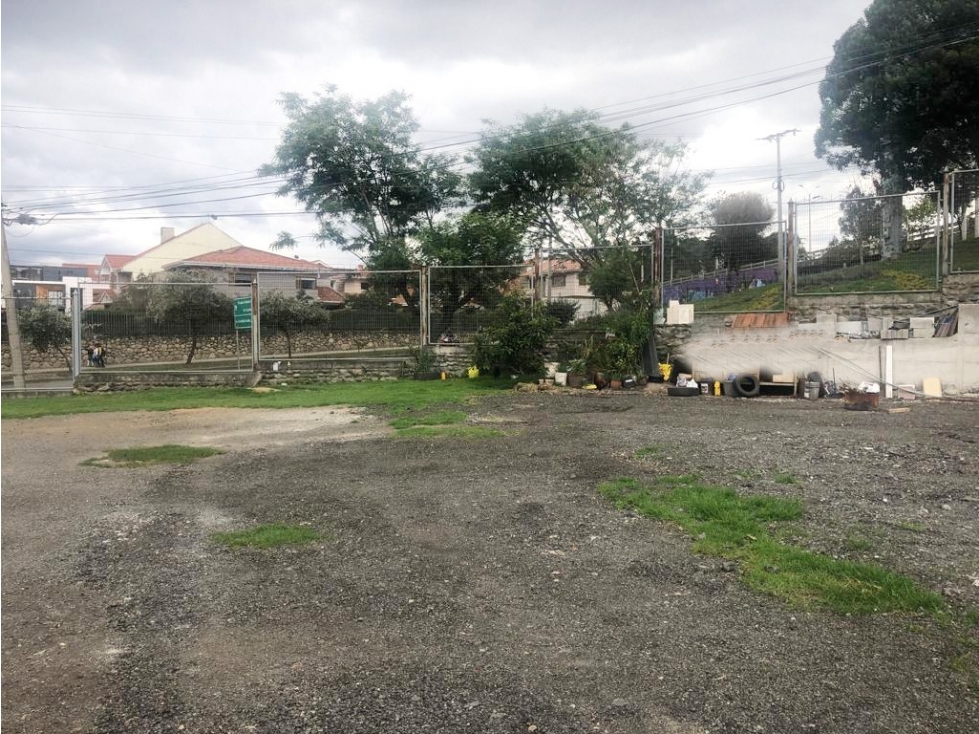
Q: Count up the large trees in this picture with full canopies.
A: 3